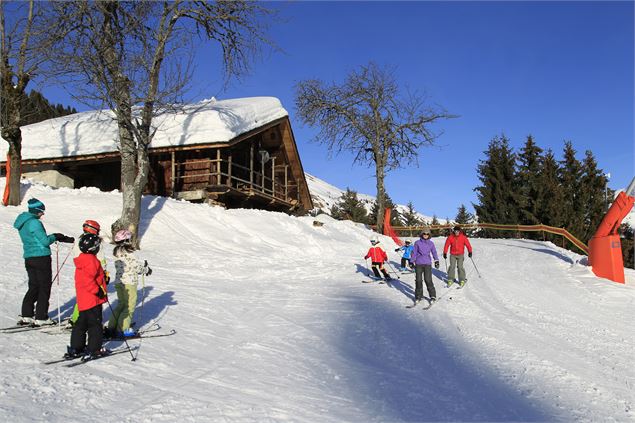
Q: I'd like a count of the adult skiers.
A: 3